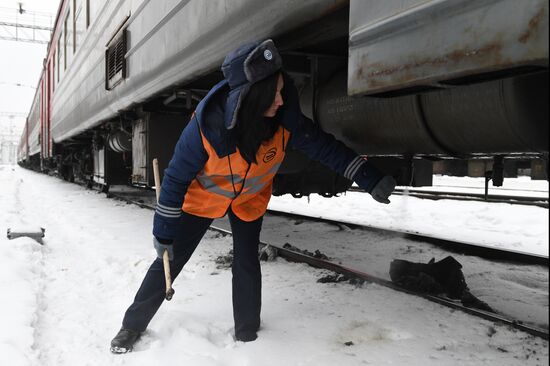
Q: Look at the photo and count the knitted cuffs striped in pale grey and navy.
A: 2